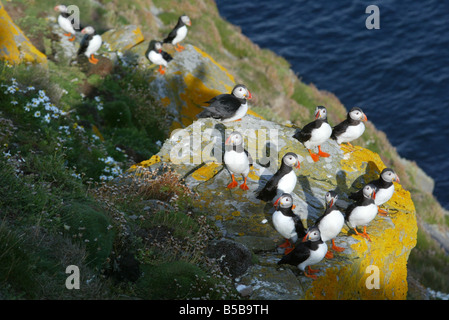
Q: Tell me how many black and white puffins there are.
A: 14